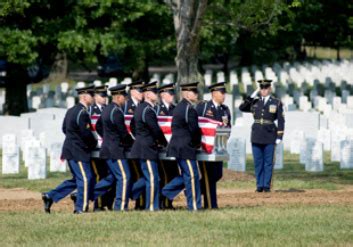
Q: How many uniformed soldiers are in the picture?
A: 9